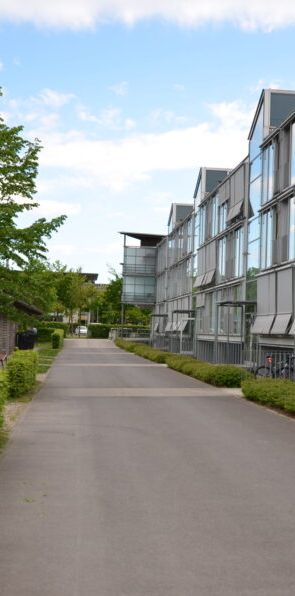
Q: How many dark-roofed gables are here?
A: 3